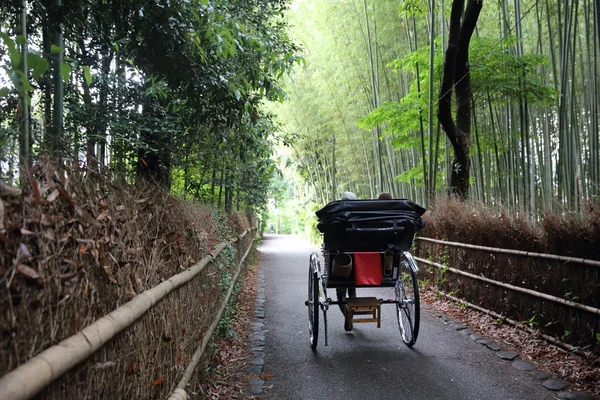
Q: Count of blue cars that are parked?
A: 0